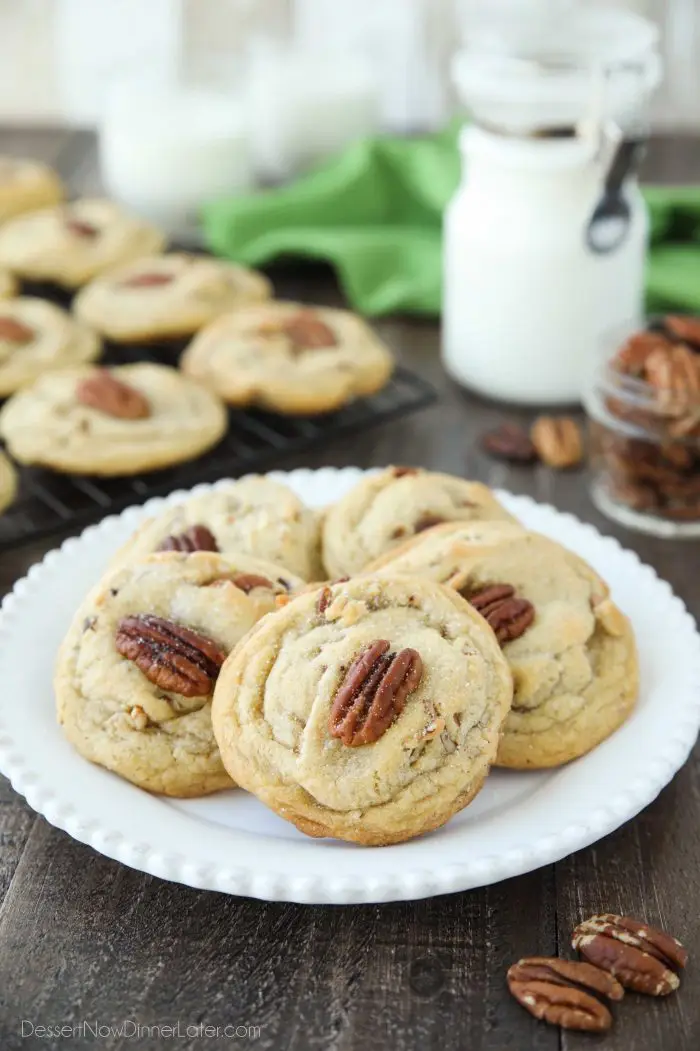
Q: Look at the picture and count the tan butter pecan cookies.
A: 13